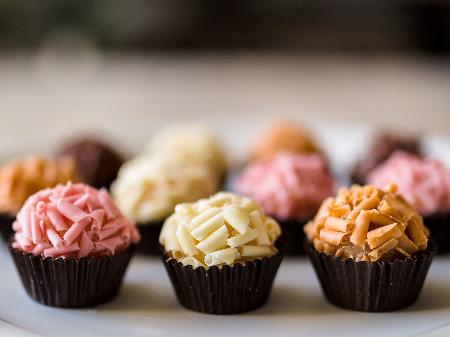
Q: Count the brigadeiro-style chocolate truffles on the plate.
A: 11